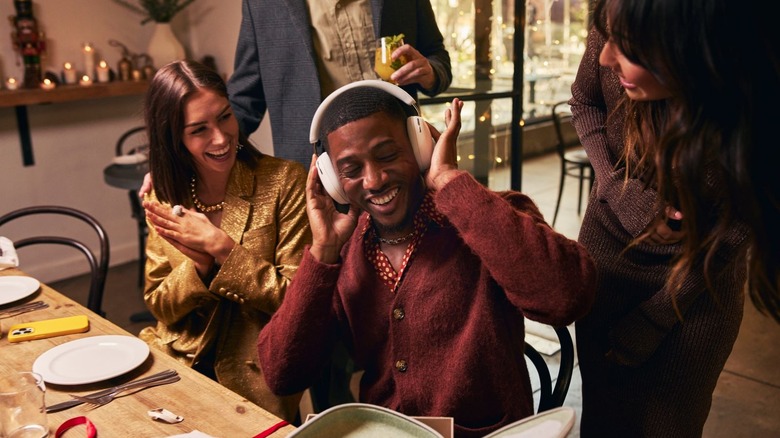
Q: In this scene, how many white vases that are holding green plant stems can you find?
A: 1